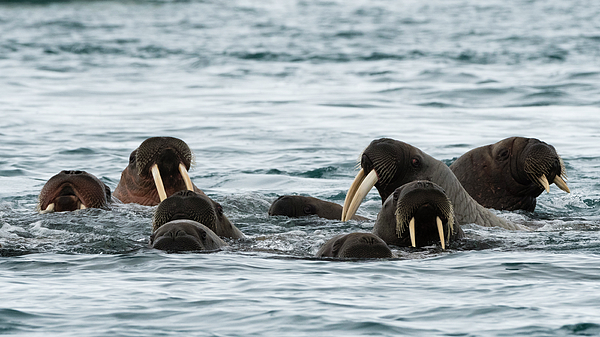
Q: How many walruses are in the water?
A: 9